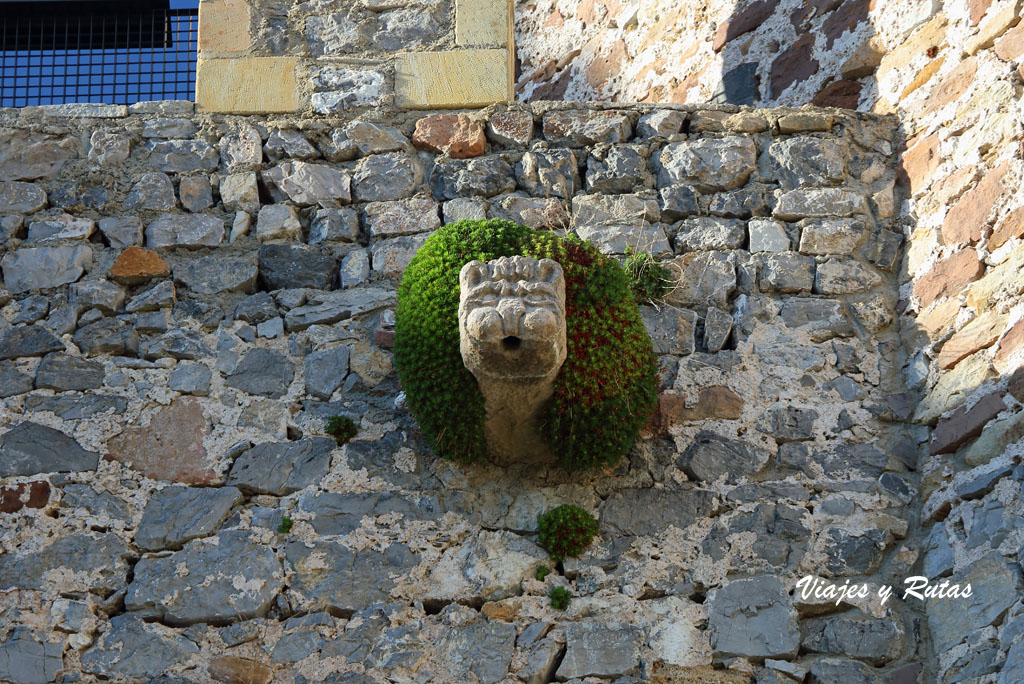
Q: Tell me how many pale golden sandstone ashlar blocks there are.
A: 4